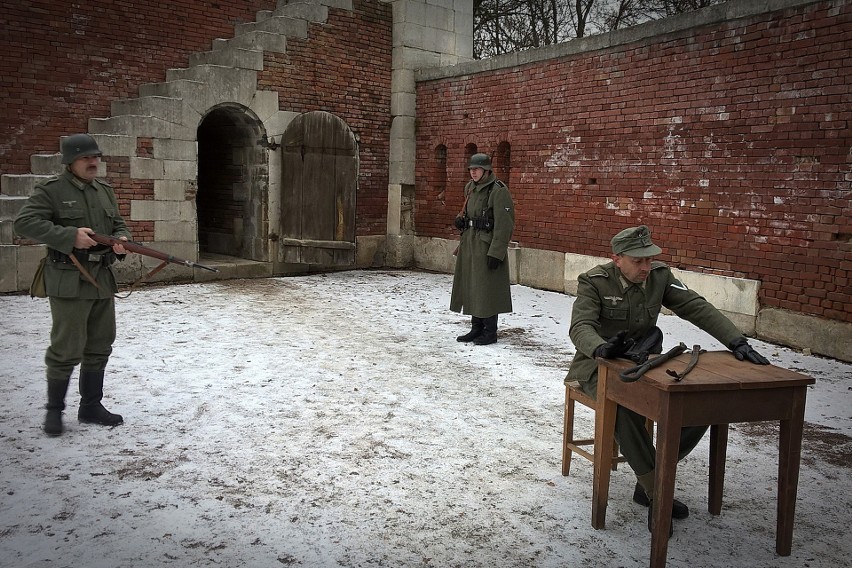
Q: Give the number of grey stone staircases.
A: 1